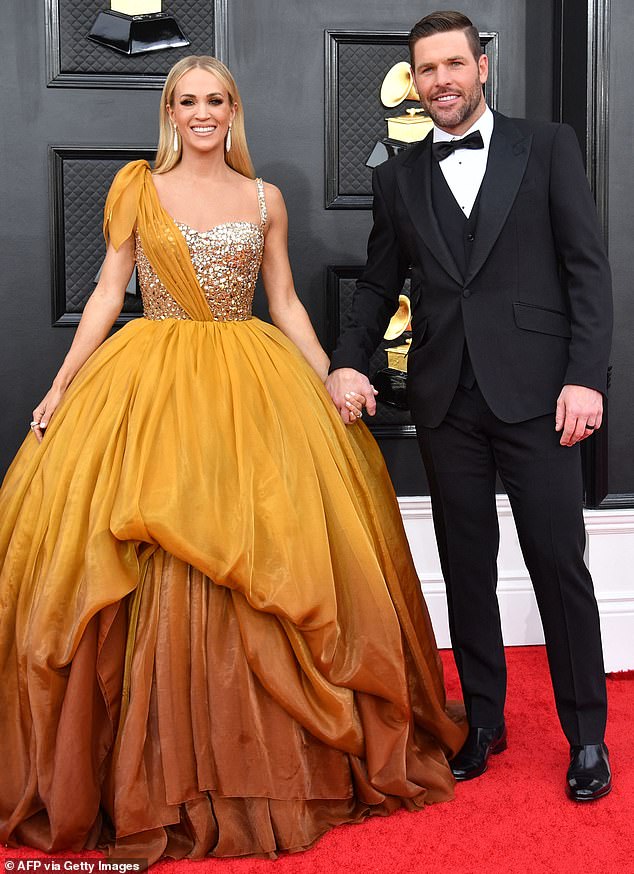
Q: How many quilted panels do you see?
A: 4